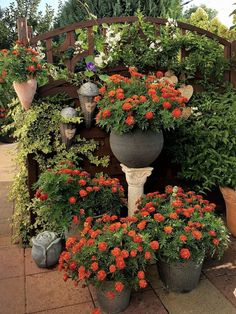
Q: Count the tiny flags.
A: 0